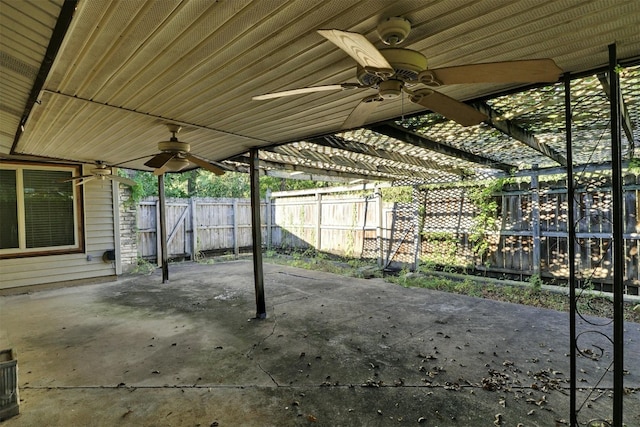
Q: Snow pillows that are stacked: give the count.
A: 0